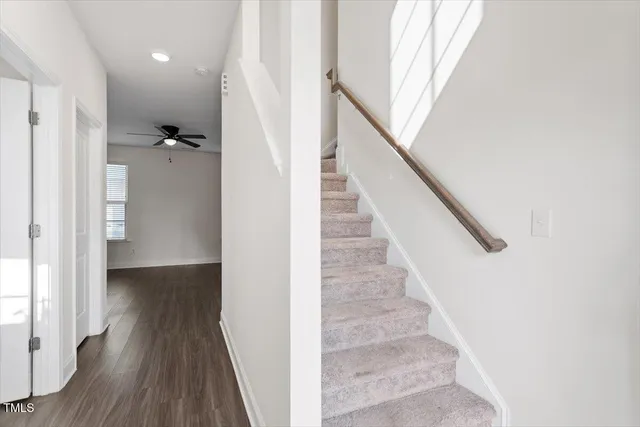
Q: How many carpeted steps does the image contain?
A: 9